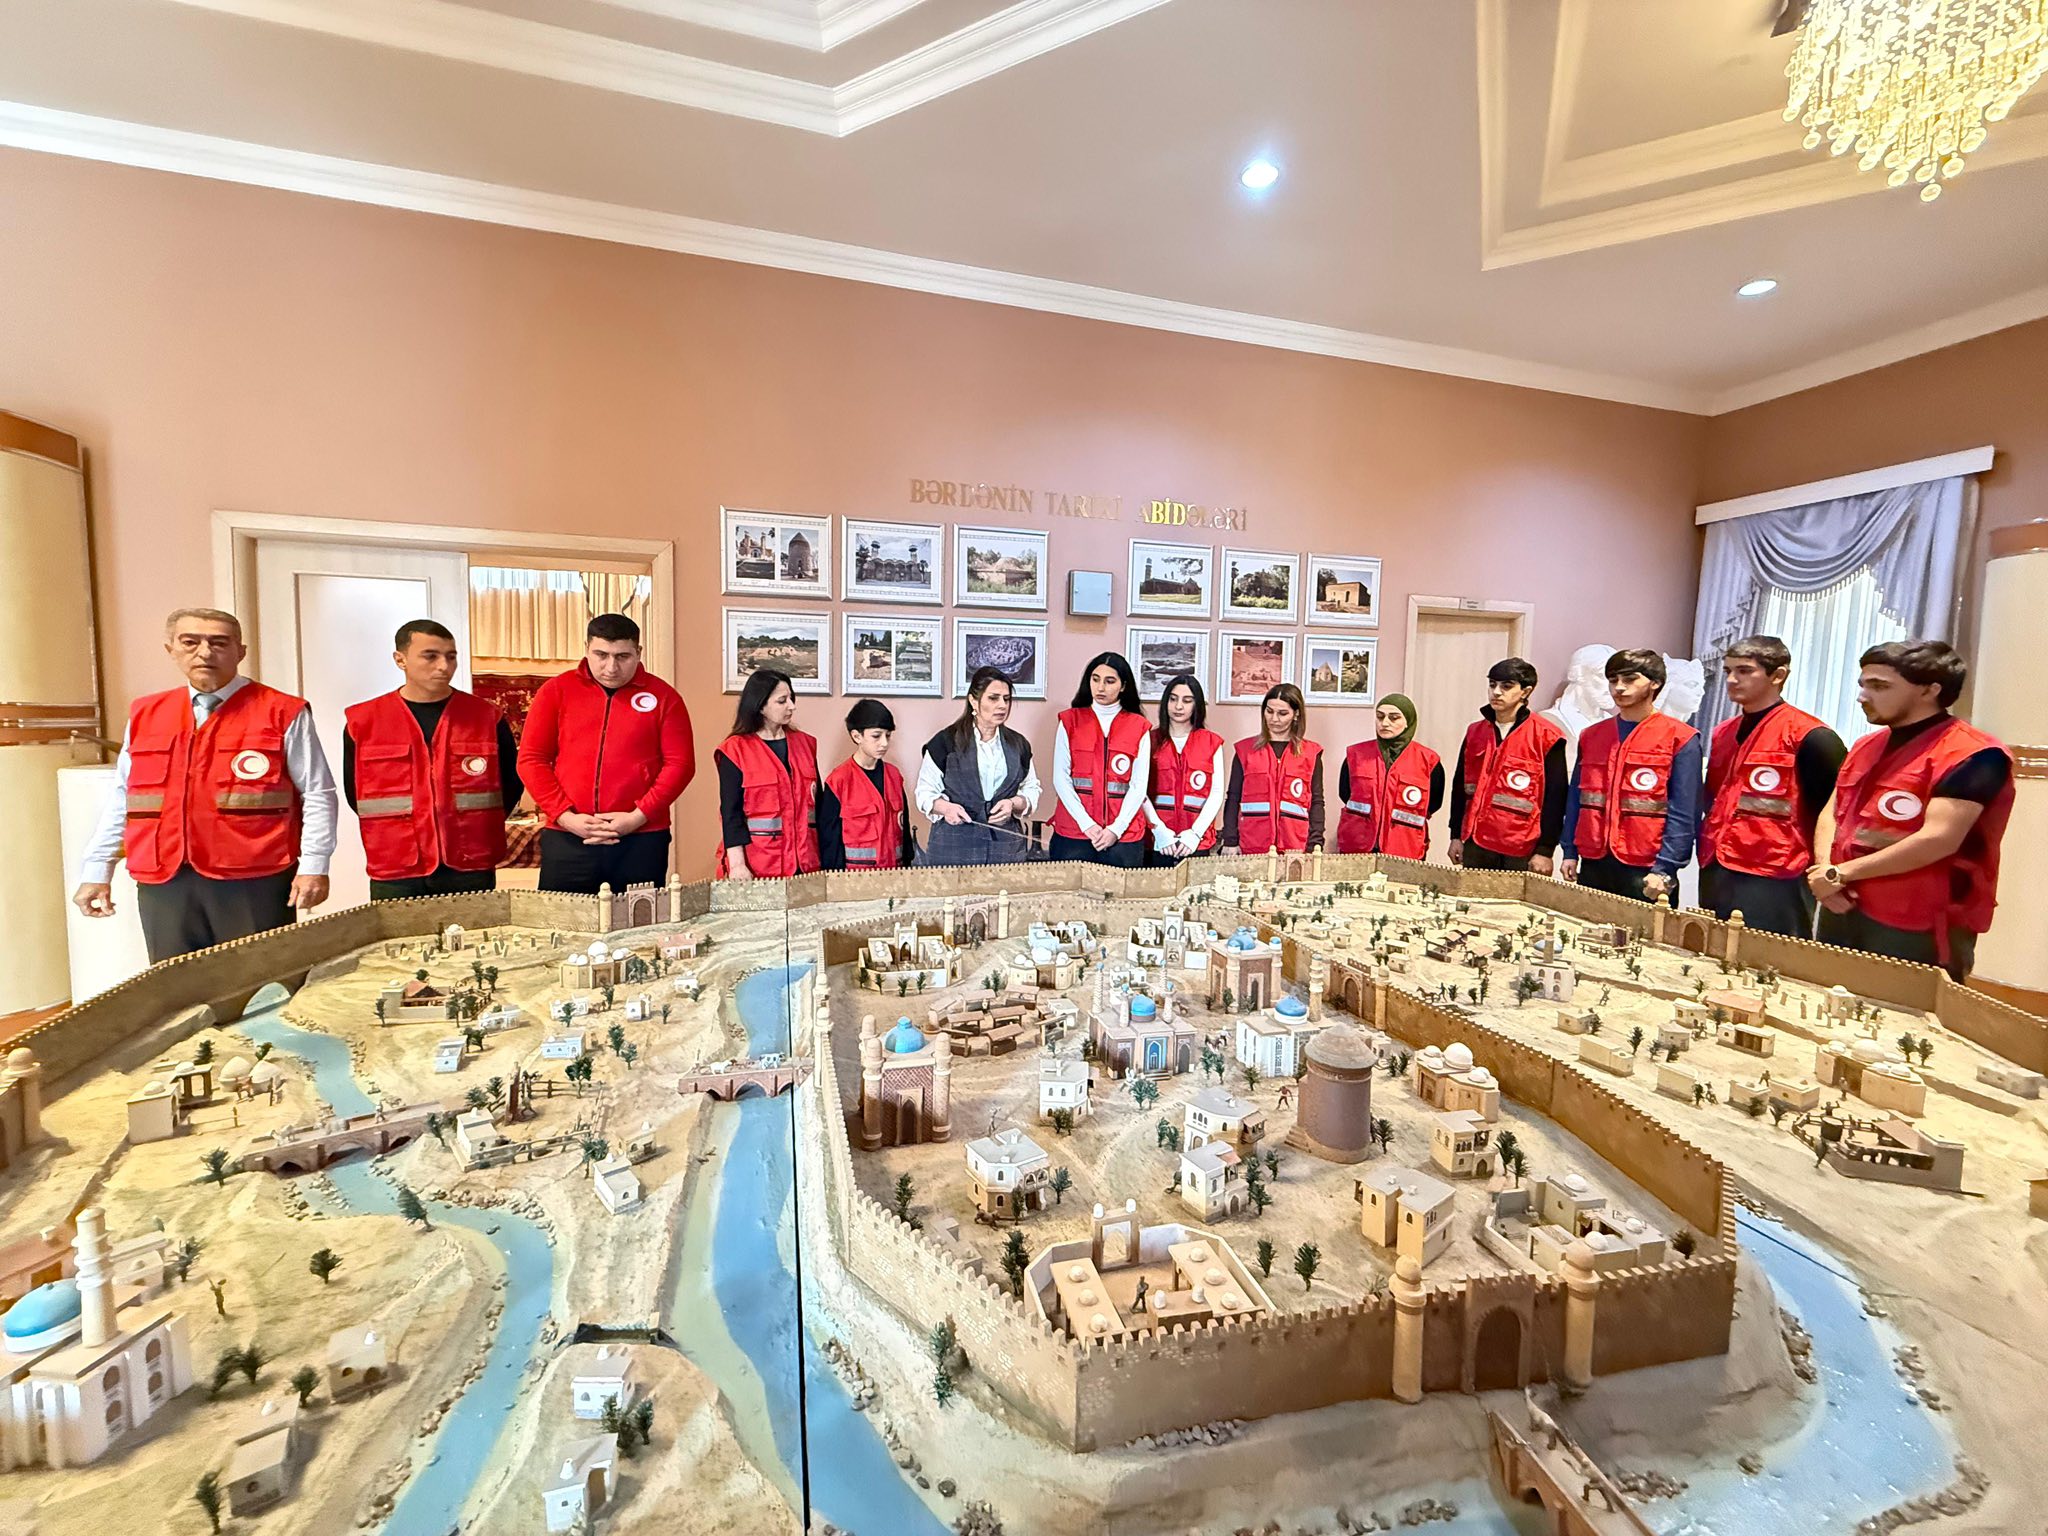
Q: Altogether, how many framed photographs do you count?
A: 12